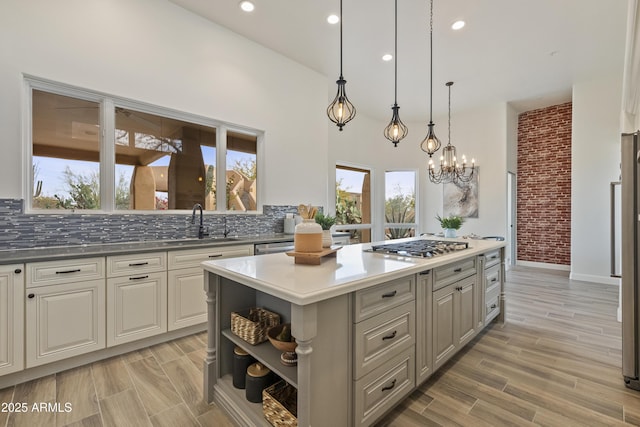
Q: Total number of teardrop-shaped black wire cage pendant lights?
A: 3